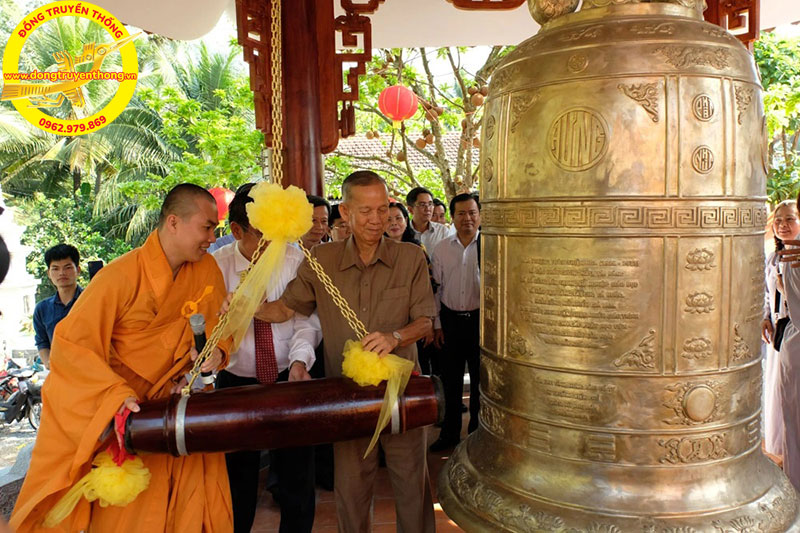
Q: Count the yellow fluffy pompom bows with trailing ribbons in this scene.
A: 3